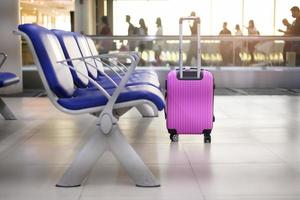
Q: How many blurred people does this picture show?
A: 10